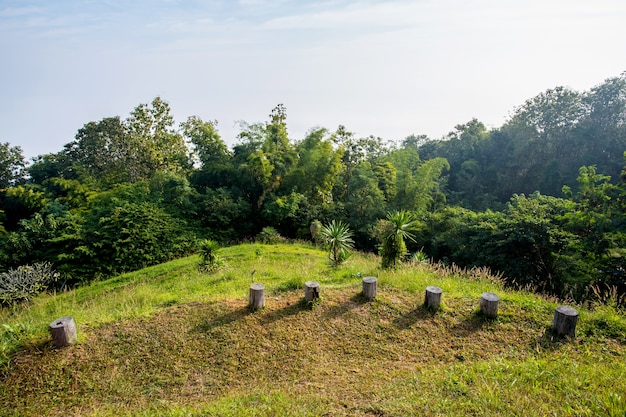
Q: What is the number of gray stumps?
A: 7